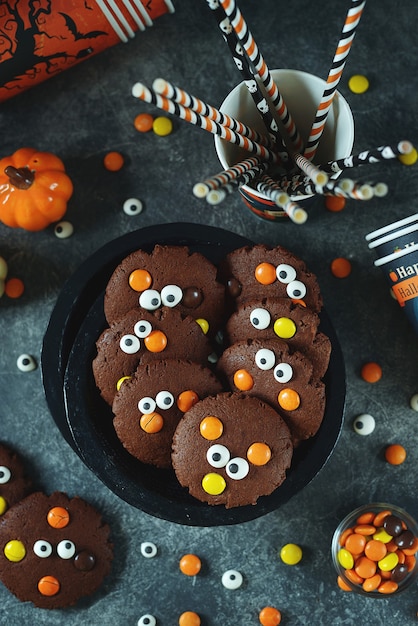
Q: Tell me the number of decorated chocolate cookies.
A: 9